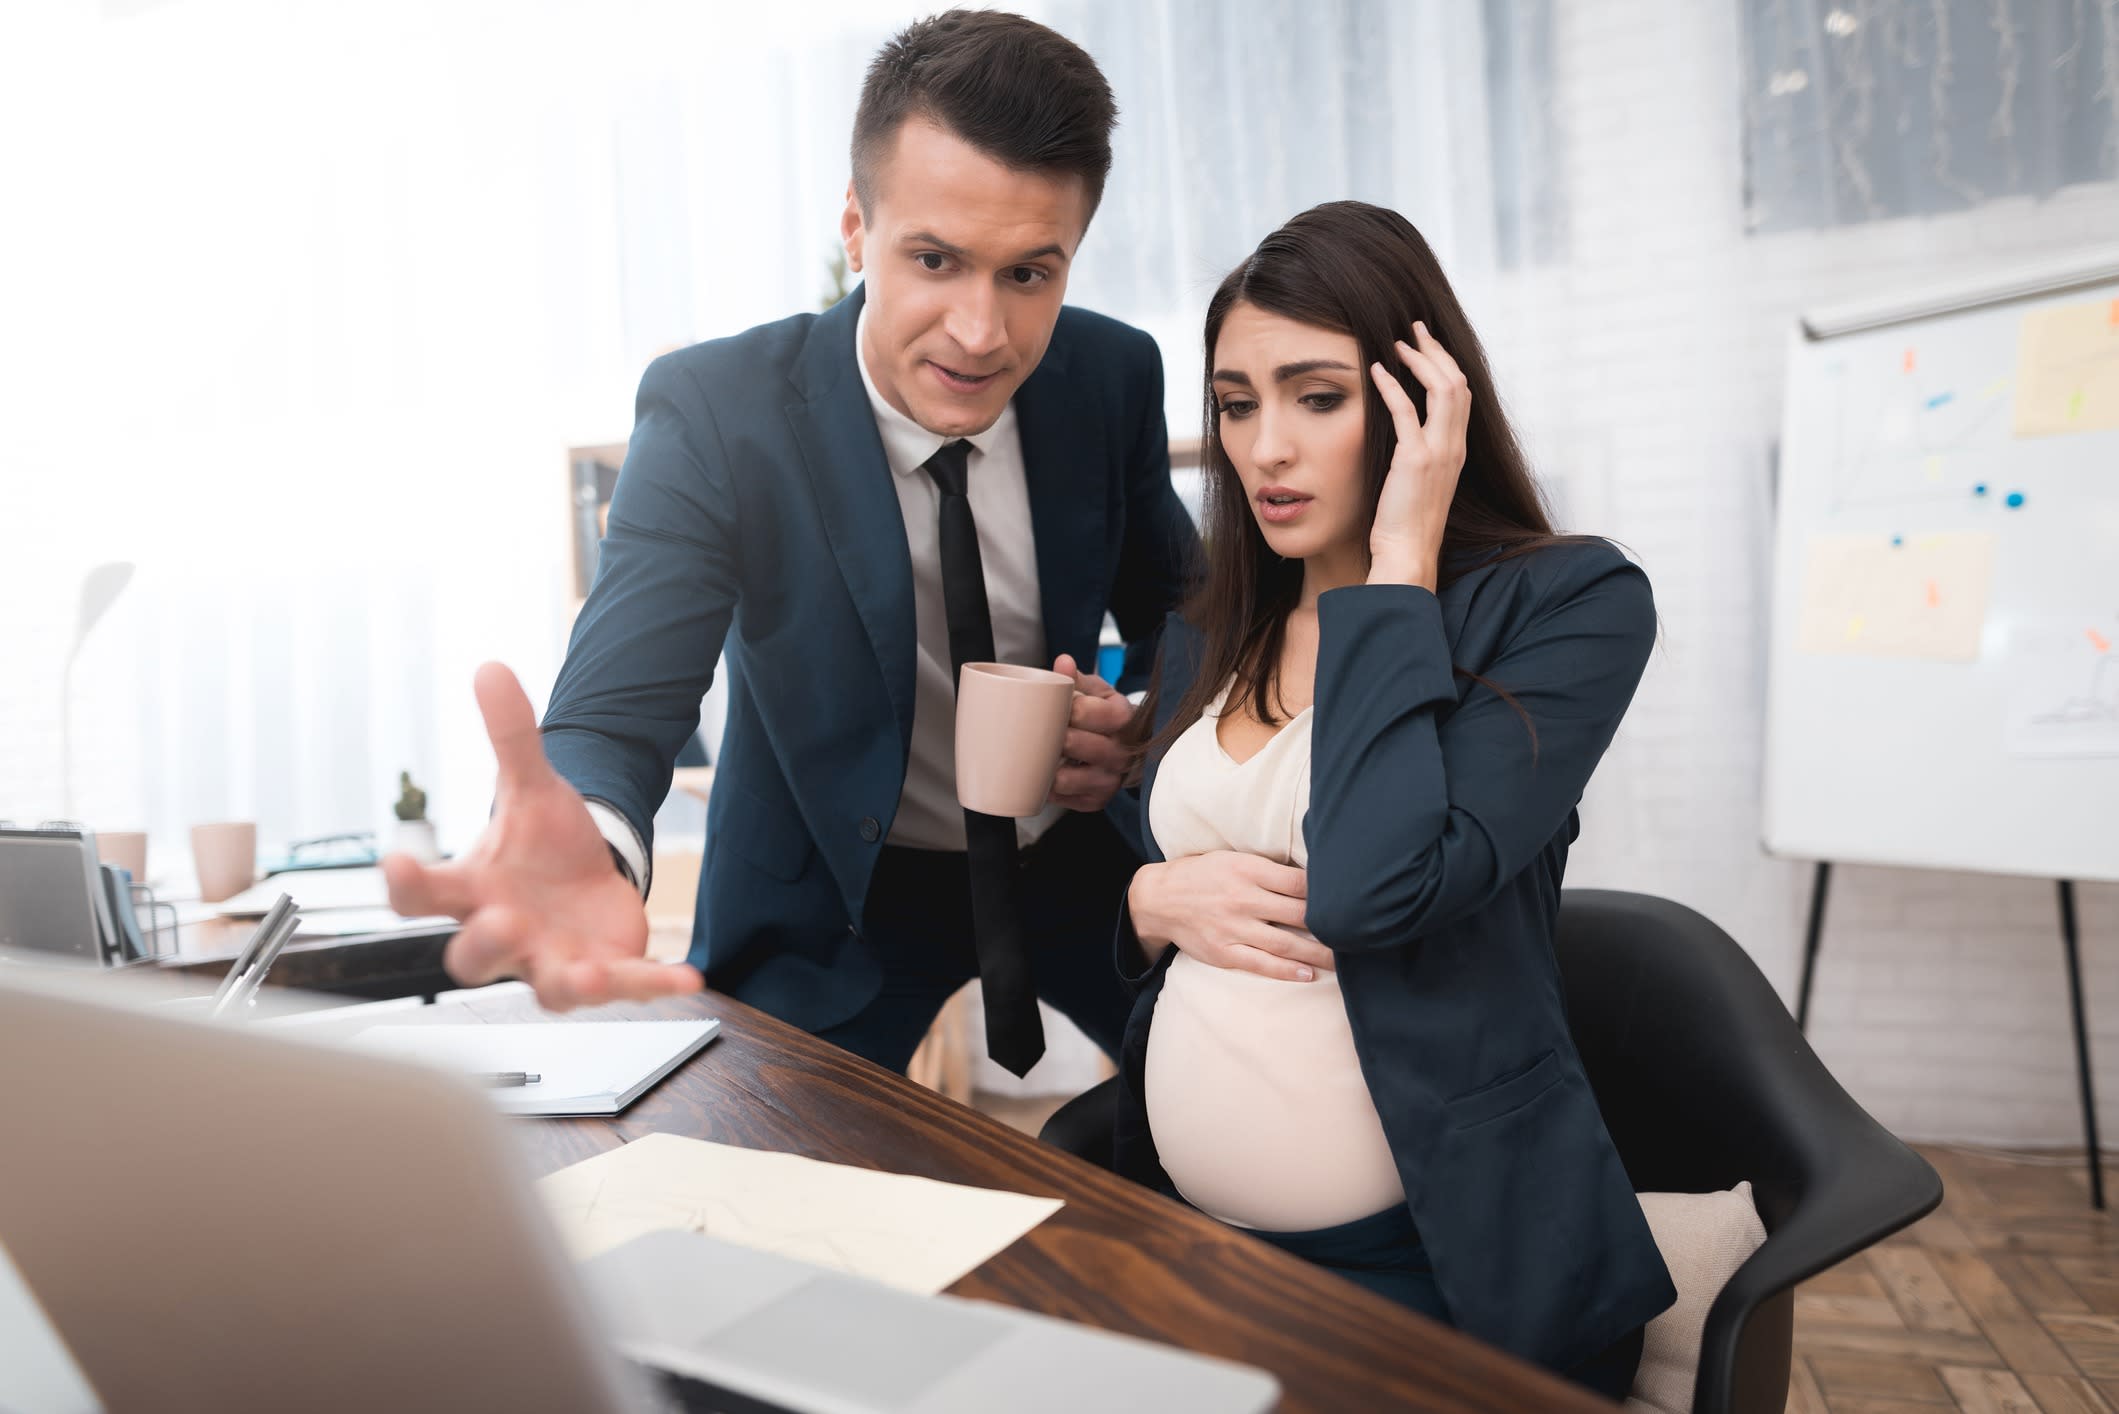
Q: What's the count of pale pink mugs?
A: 3